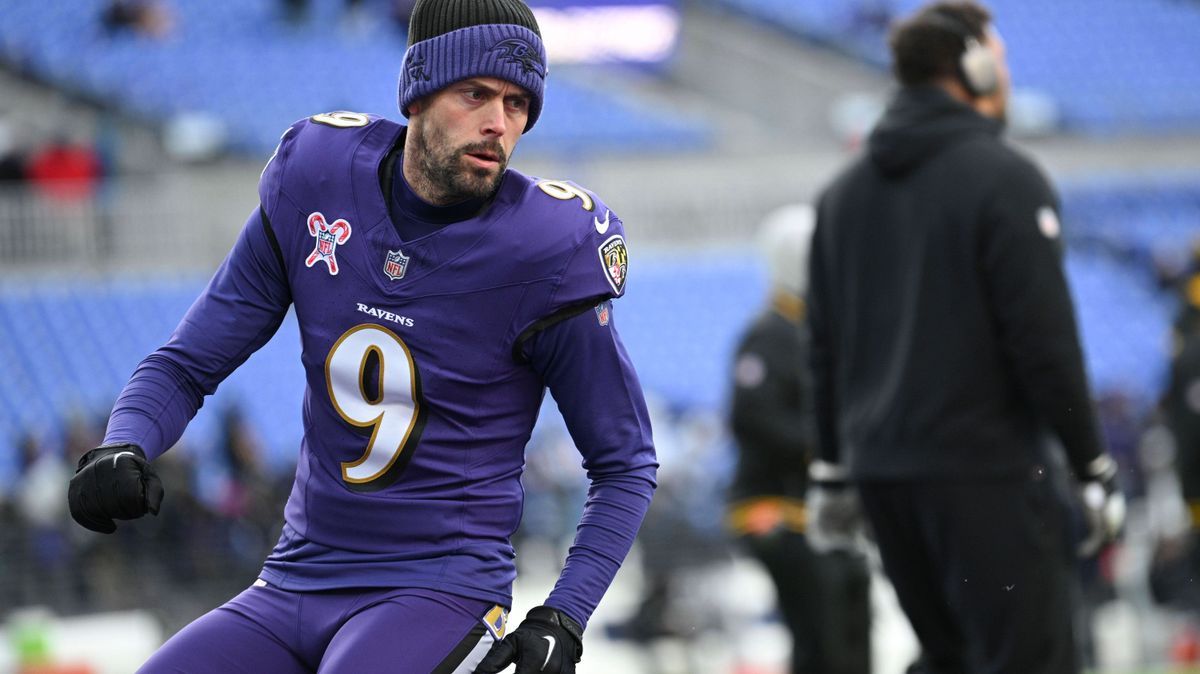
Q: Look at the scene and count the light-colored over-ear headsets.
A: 1